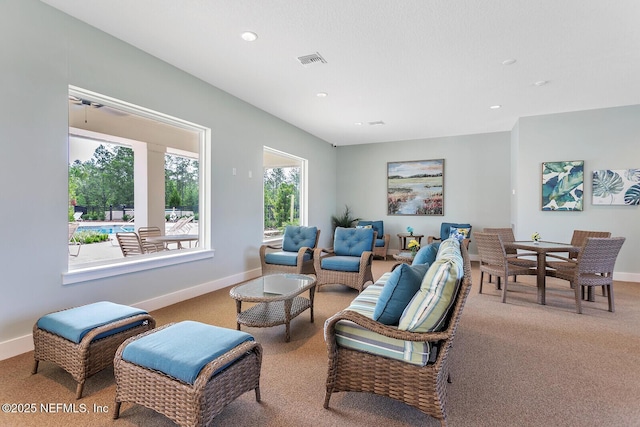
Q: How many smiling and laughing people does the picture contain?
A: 0